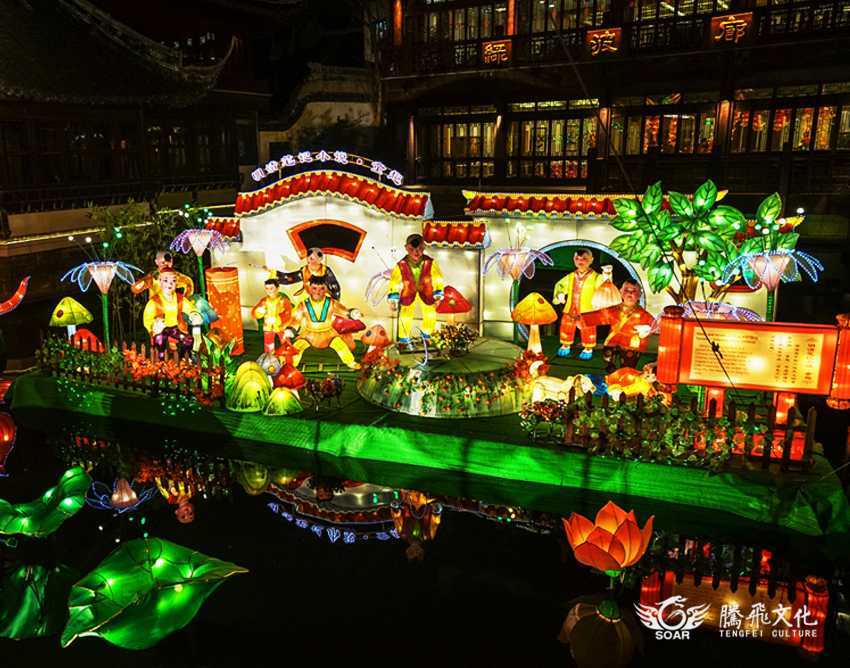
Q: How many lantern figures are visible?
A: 8